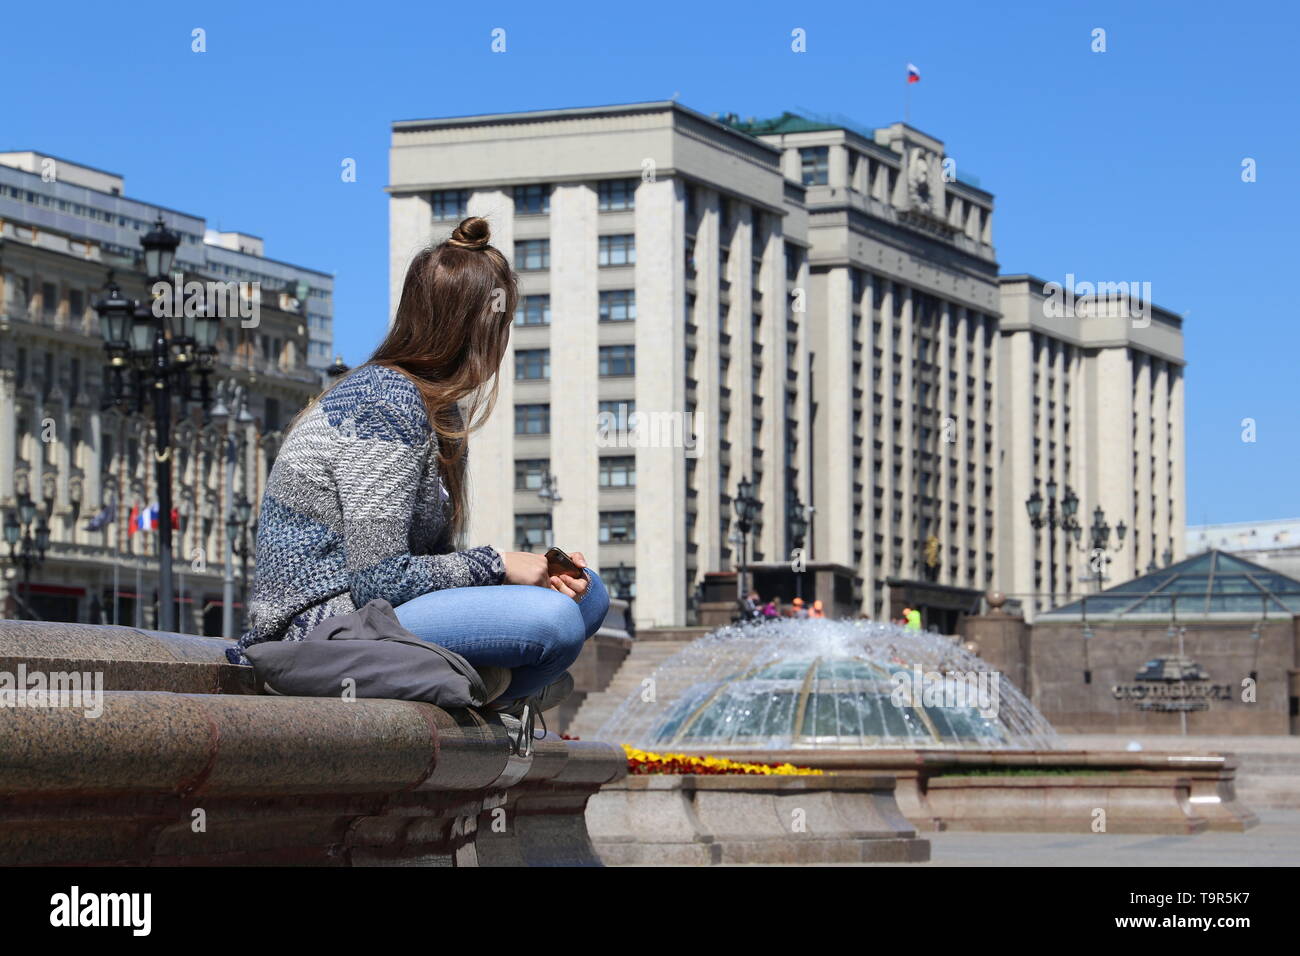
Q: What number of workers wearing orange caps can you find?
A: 3